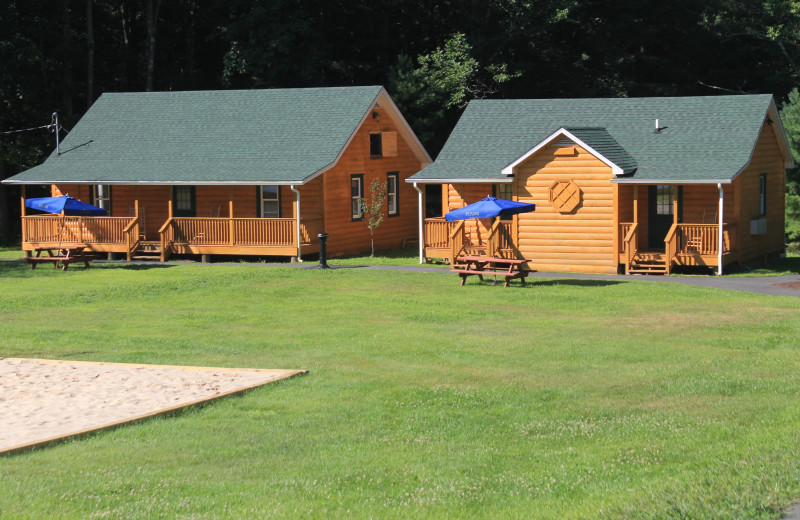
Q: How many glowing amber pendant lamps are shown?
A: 0